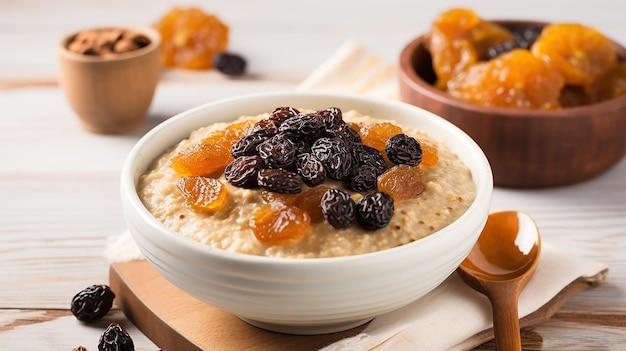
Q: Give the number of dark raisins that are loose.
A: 3